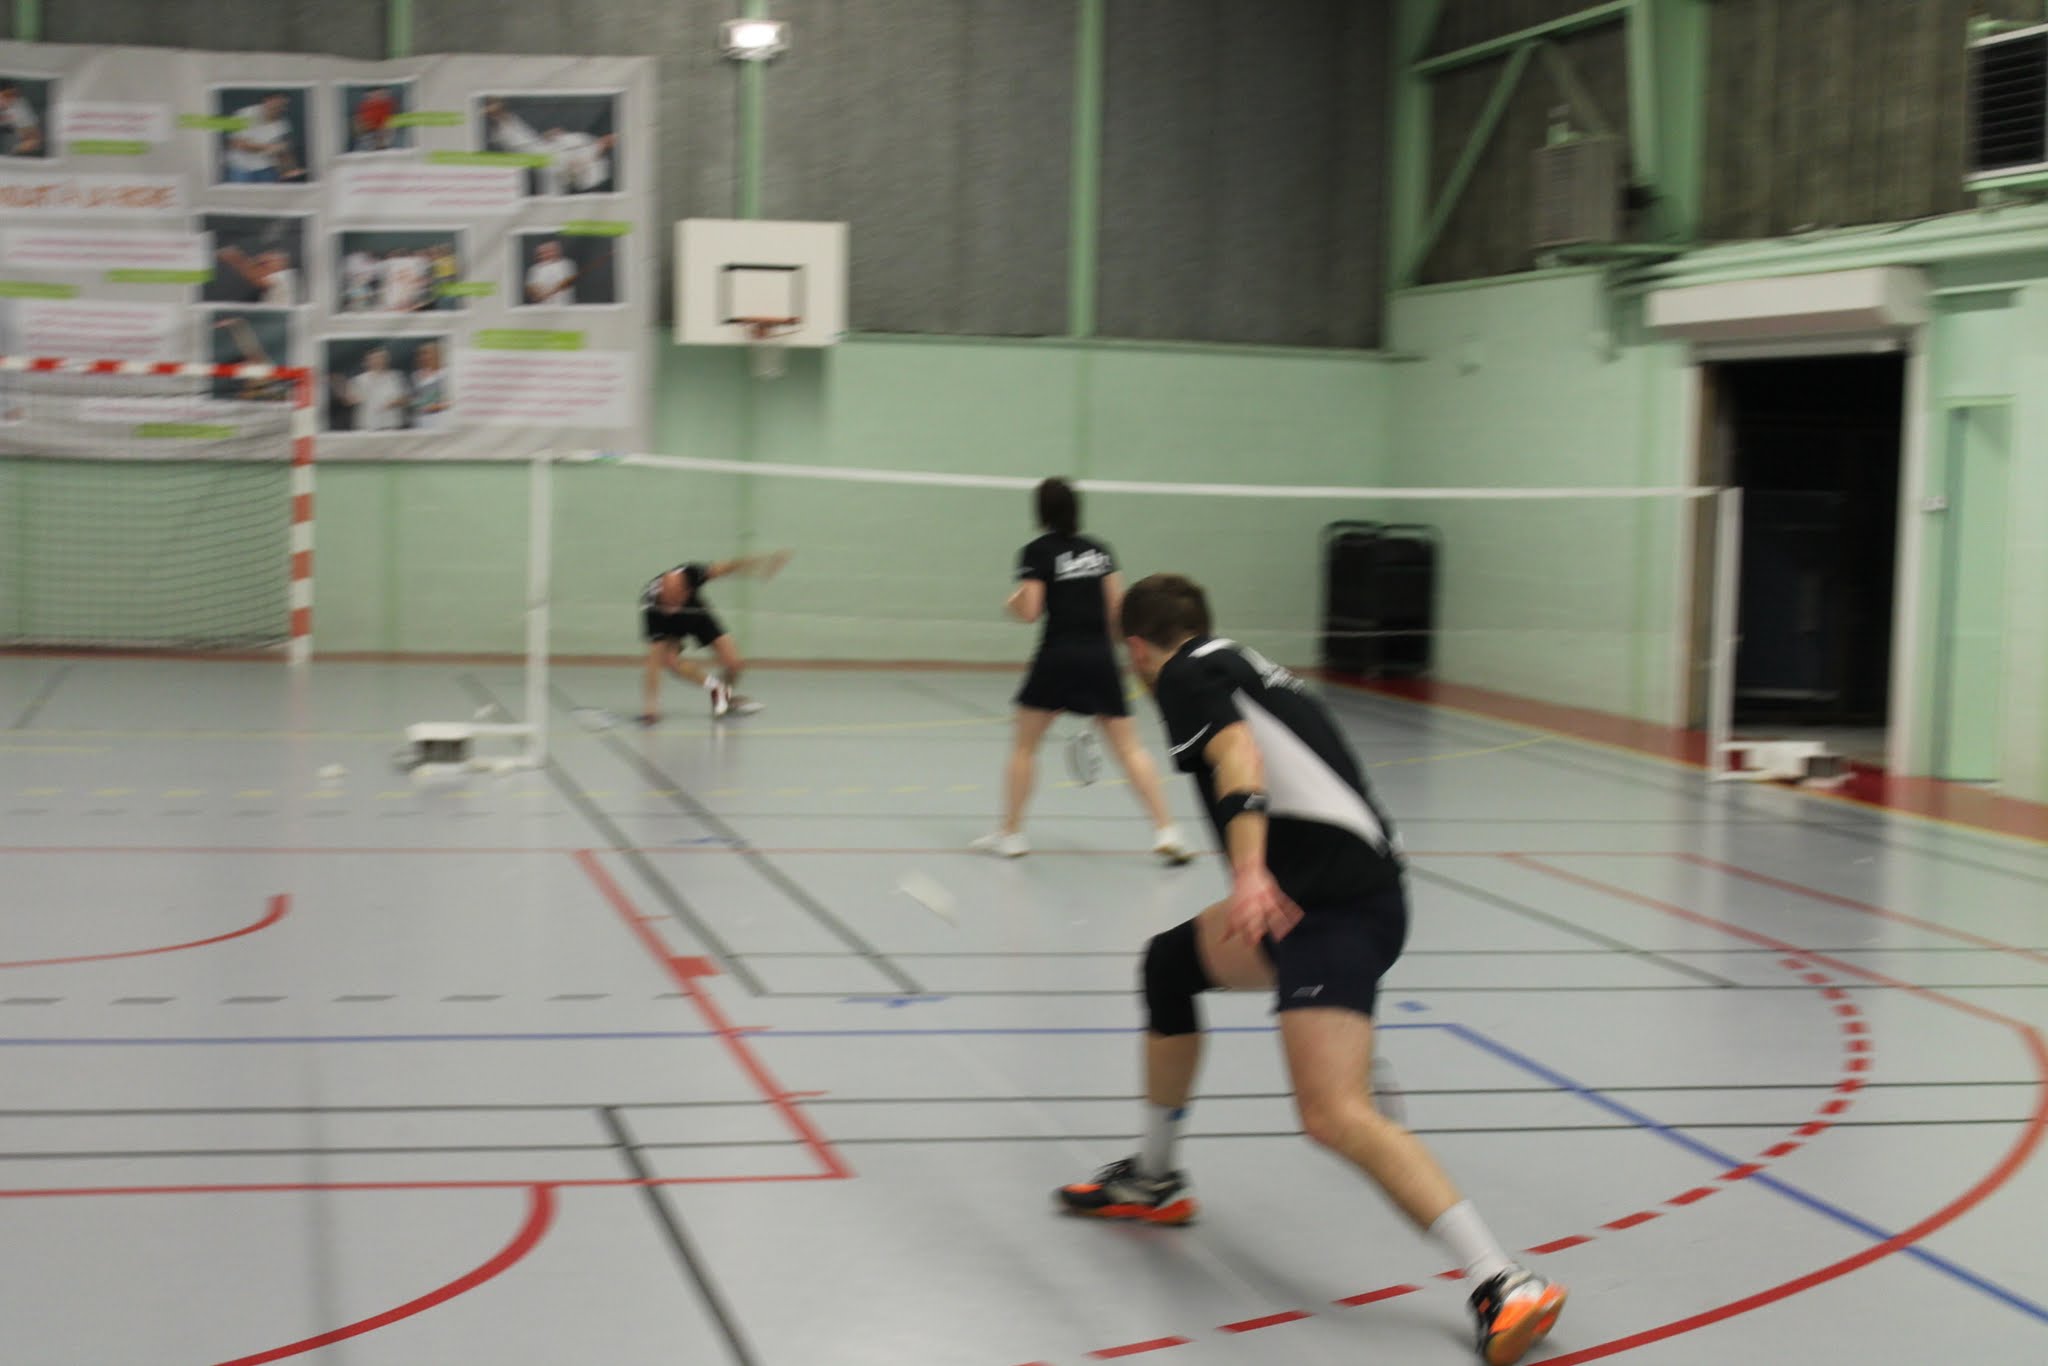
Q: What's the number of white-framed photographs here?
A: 9